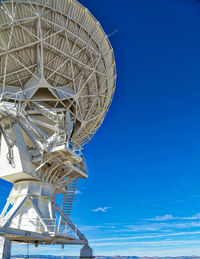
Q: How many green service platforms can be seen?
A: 0